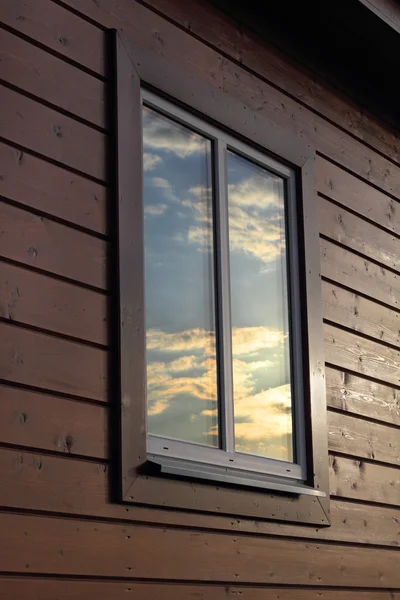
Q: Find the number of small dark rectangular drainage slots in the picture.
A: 3